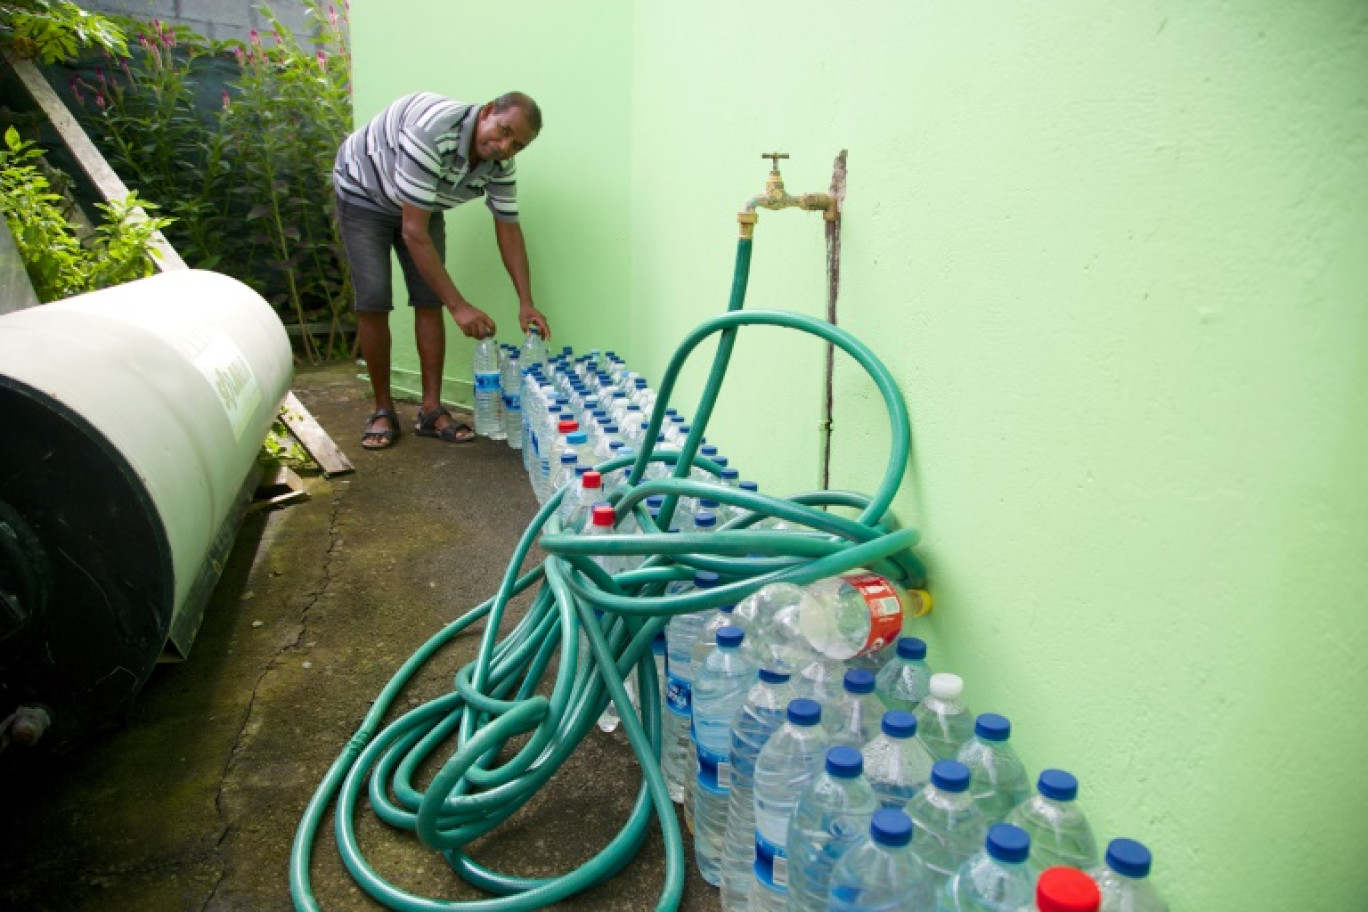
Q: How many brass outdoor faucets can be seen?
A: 1